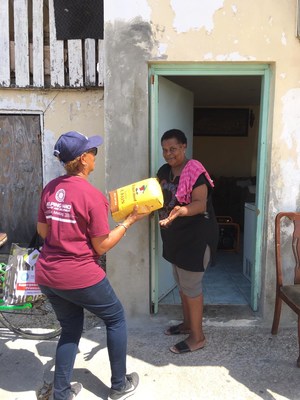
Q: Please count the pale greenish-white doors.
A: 1